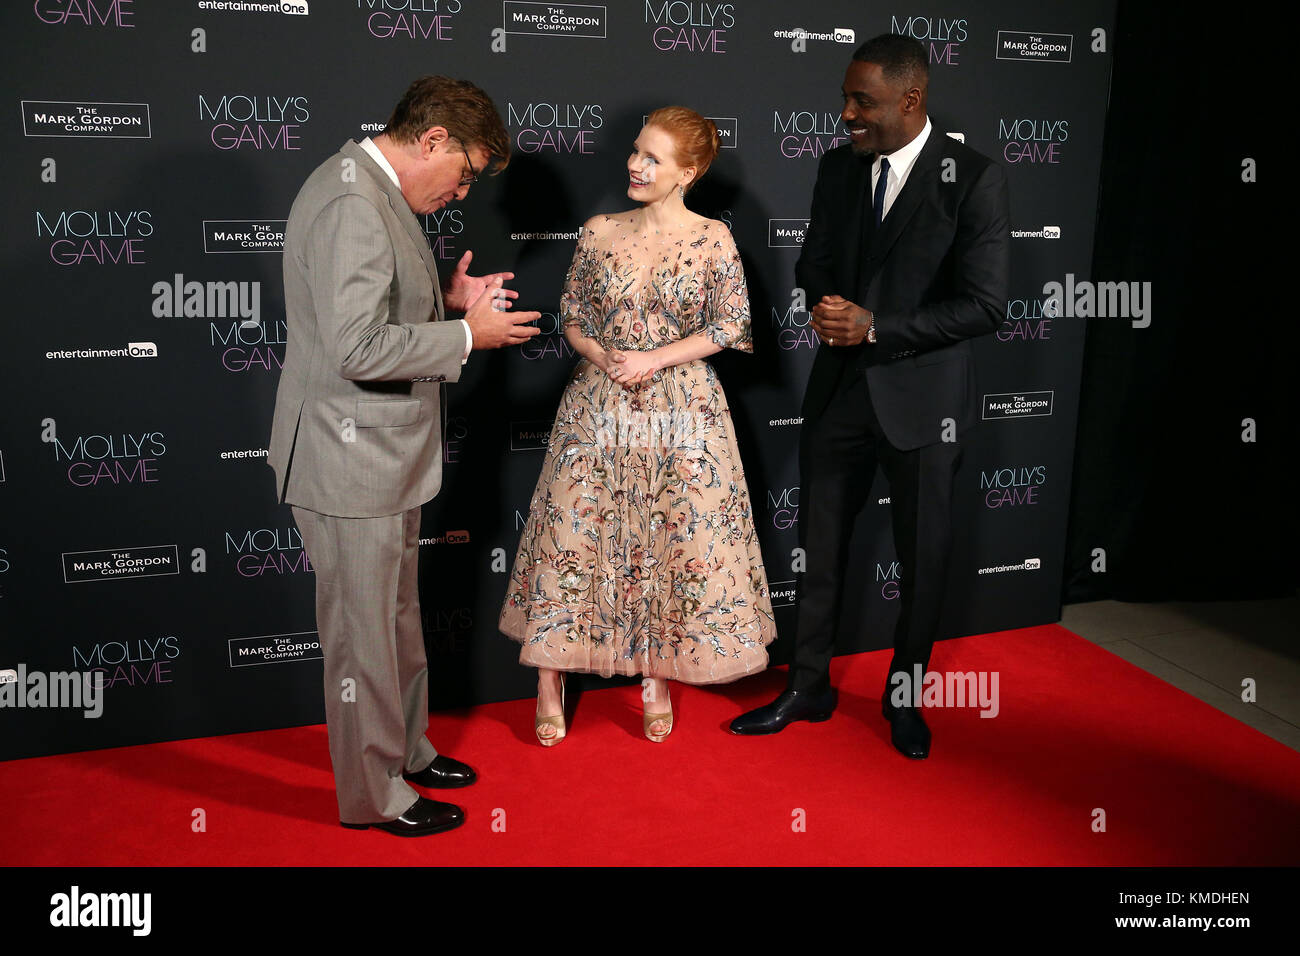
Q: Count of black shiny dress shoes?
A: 4